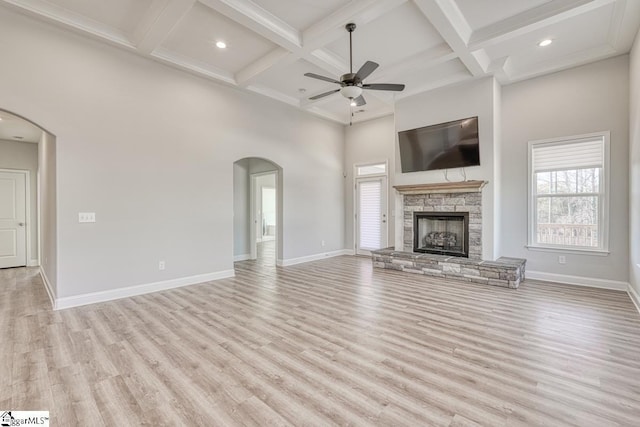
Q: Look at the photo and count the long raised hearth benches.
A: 1